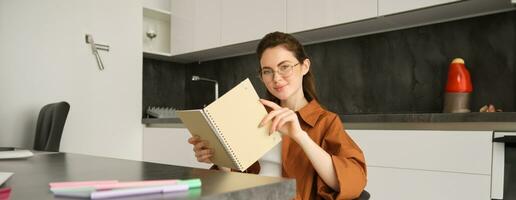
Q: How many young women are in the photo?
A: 1